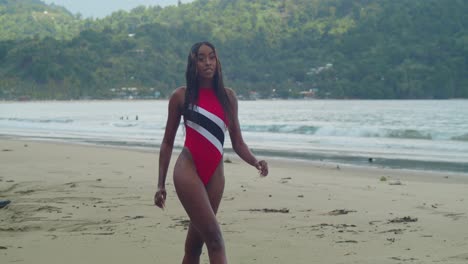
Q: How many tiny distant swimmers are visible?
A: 3